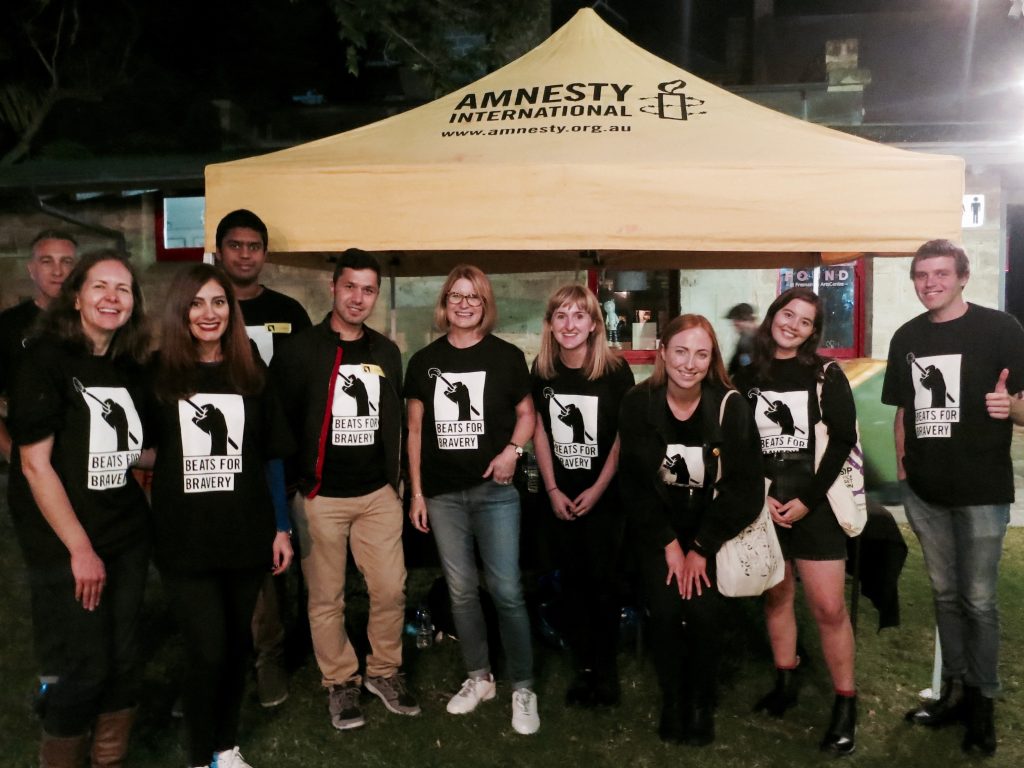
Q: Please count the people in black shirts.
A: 10